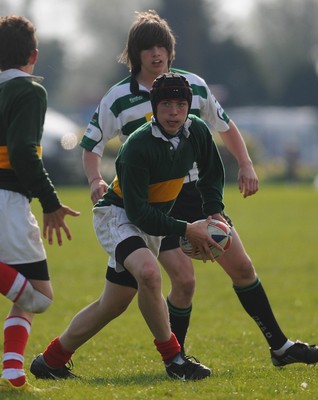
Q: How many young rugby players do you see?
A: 3